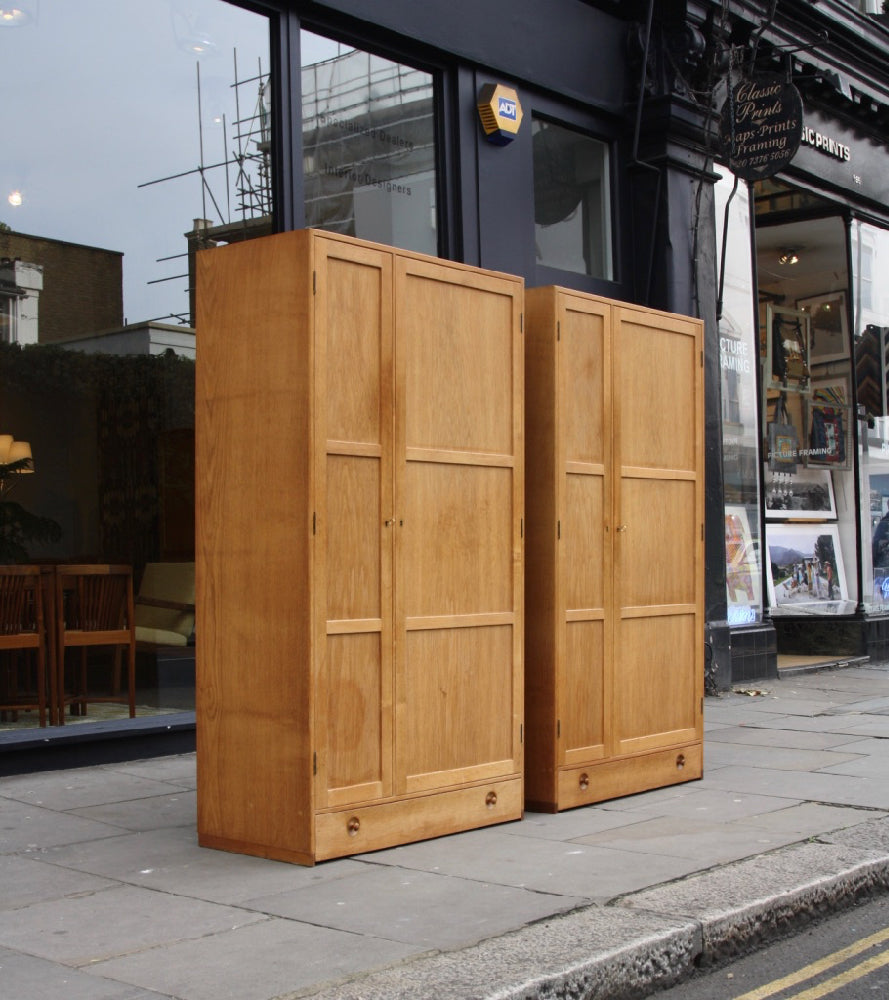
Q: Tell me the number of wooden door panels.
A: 12